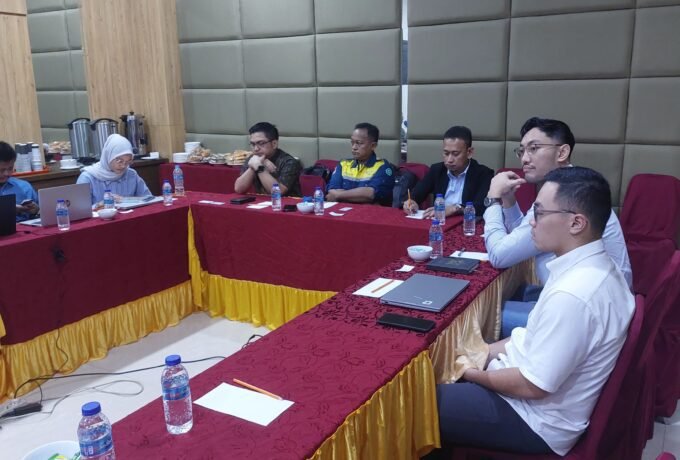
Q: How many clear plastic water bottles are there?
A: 11